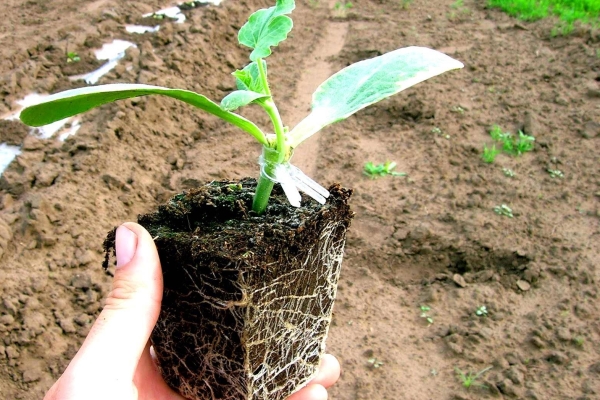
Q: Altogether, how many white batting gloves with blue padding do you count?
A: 0